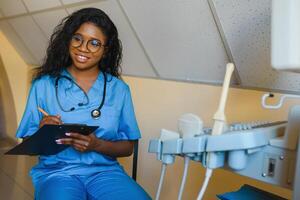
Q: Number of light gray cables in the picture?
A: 3